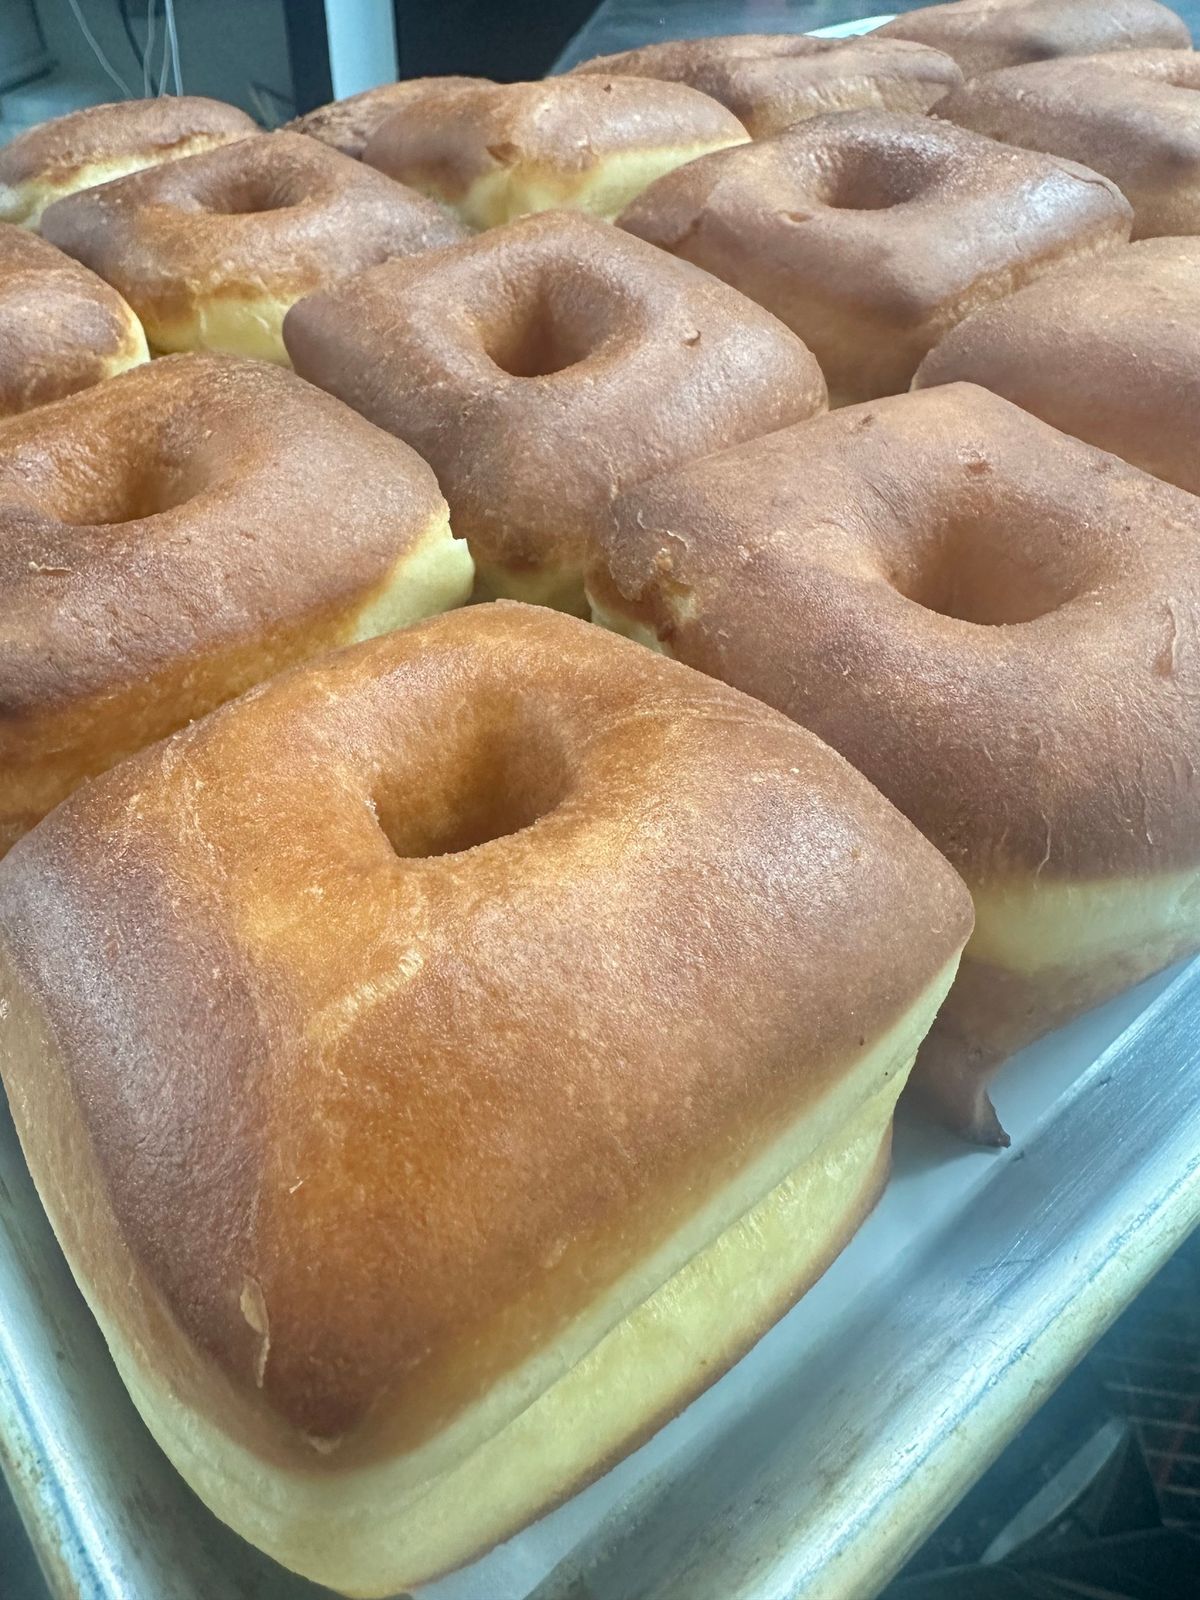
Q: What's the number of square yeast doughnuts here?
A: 14